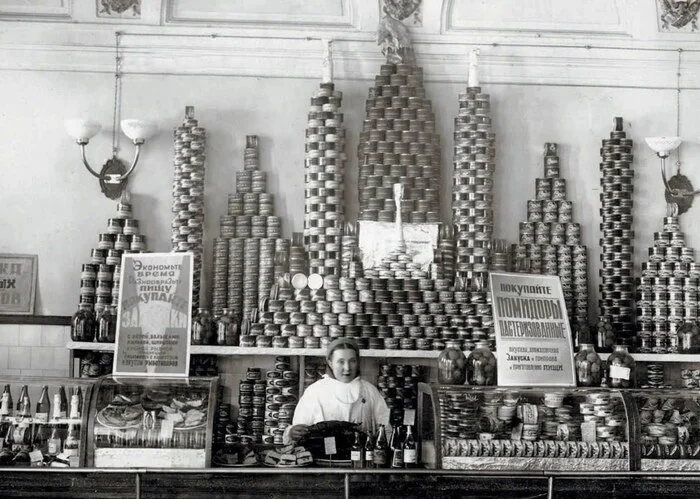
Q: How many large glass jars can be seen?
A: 11